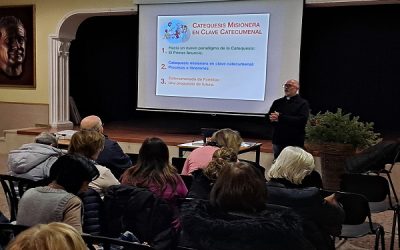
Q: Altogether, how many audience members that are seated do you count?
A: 10